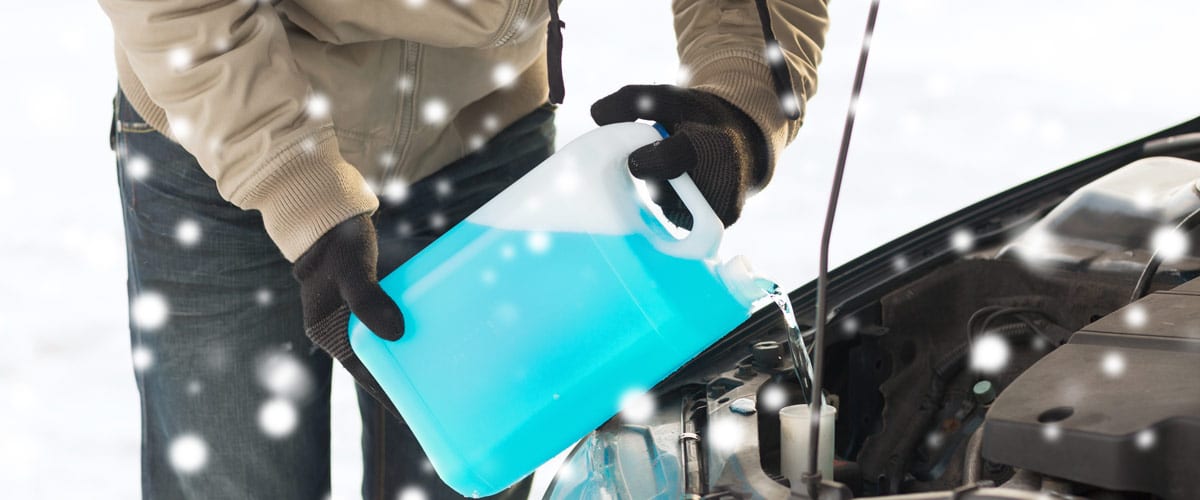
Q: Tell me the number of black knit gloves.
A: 2